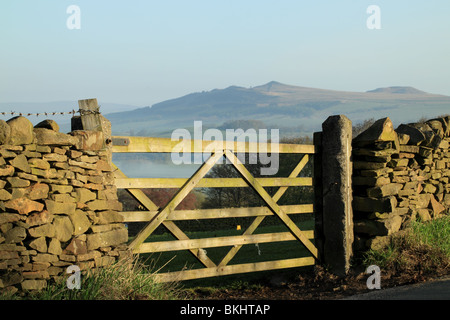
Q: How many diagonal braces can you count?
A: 4